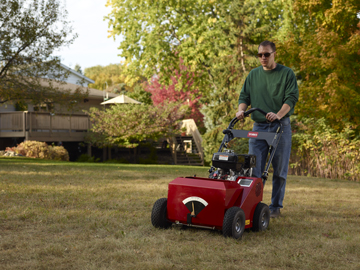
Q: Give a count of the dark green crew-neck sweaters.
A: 1